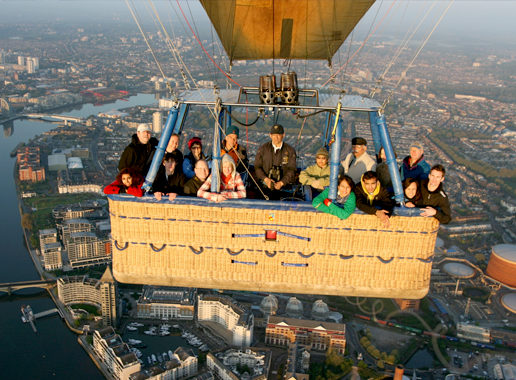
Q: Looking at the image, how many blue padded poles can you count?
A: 8